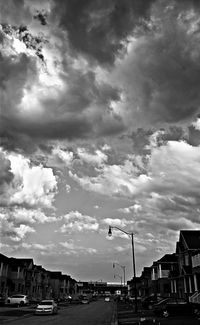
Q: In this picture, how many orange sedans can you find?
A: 0